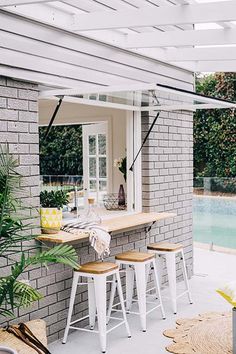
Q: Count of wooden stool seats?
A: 3